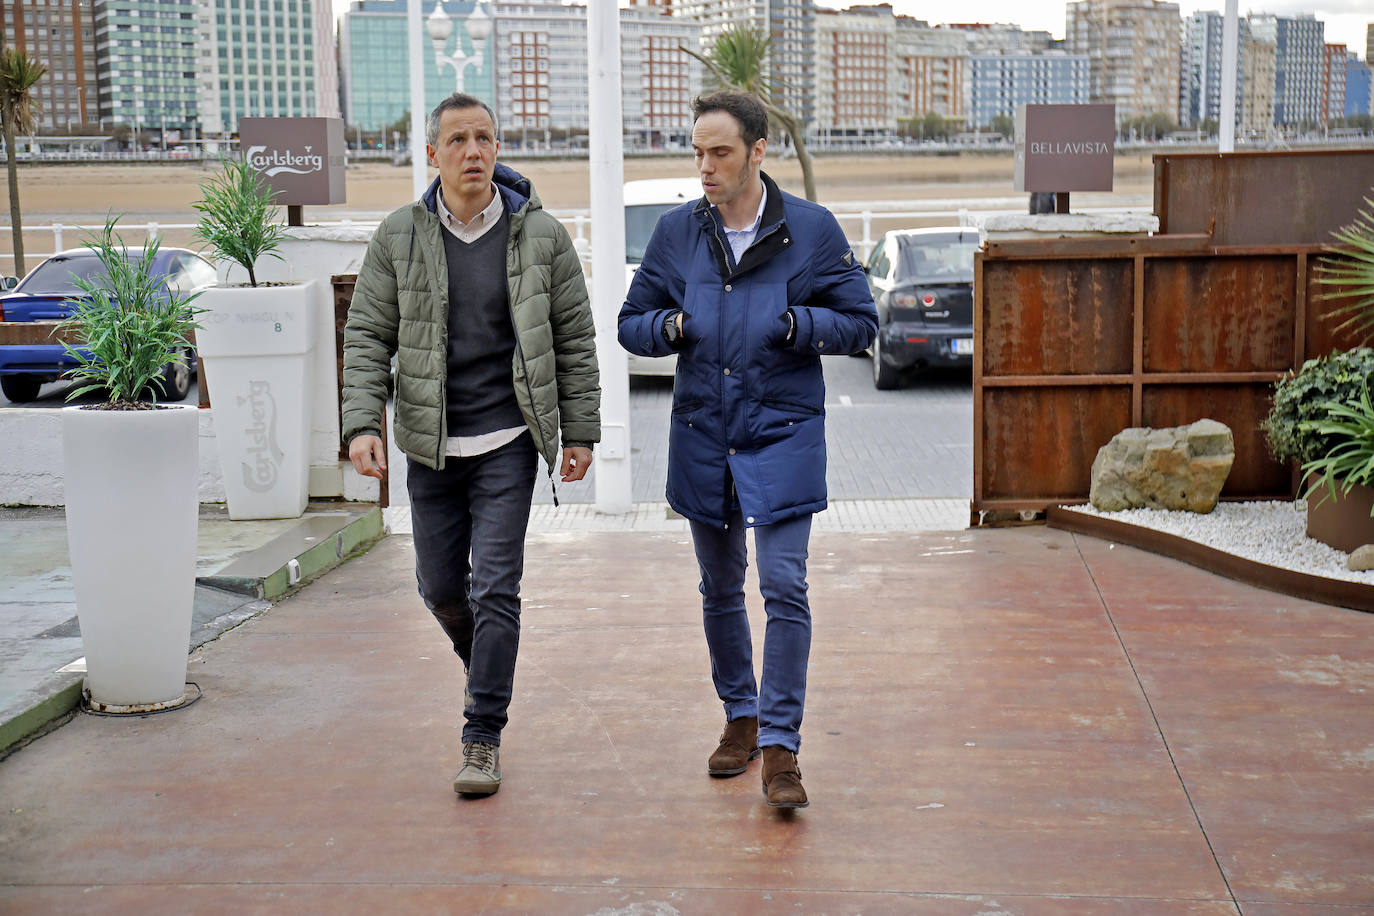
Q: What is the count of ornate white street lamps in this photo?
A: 1